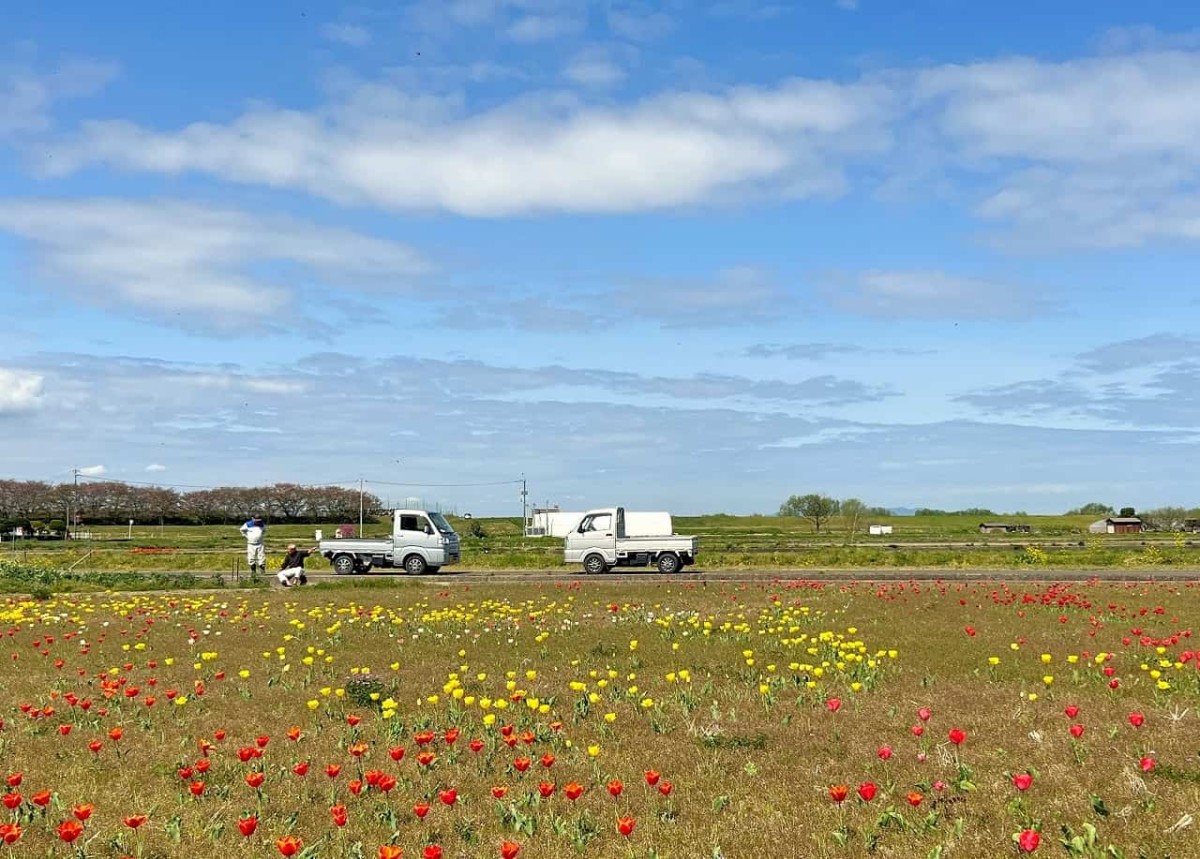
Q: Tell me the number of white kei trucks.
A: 2